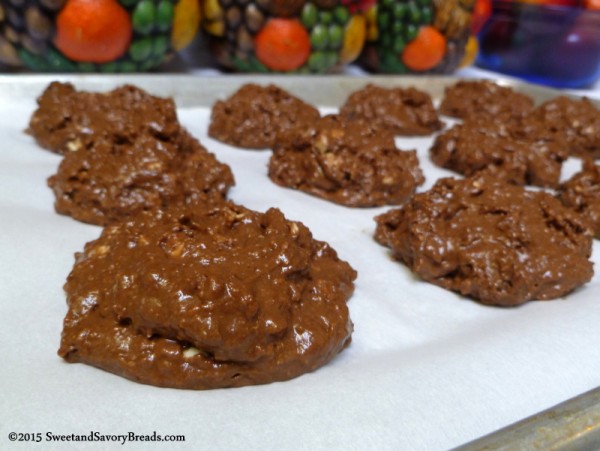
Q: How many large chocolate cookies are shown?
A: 11